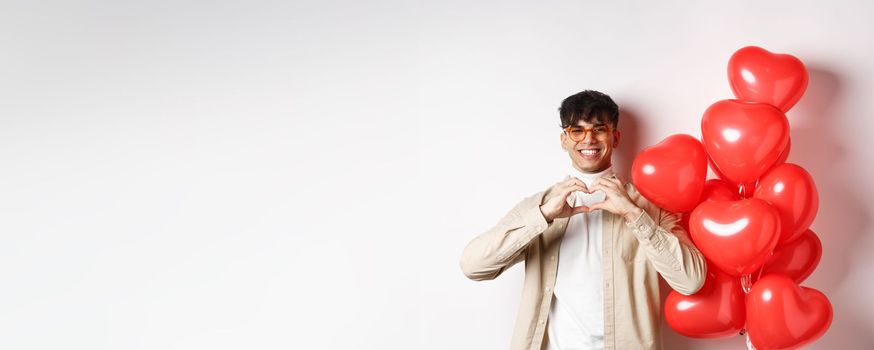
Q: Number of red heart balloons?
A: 10